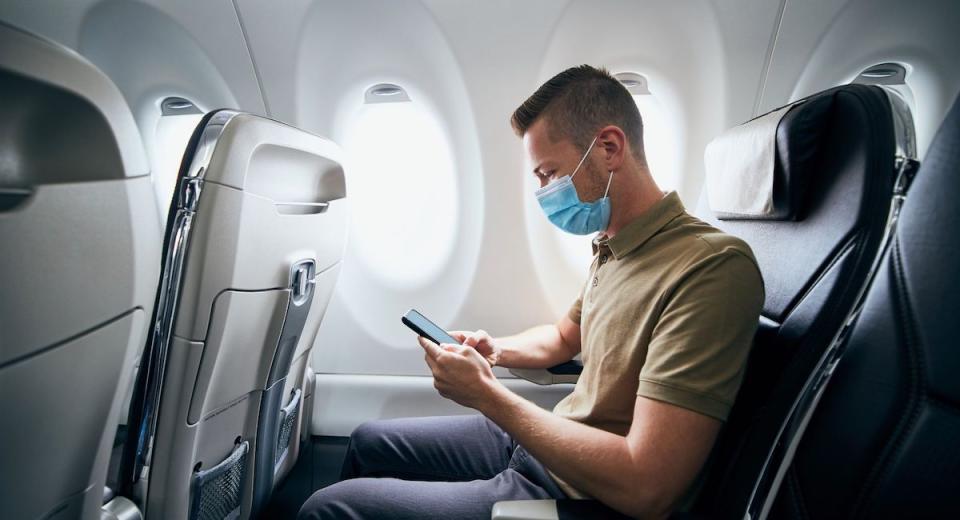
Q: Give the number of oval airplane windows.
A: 4